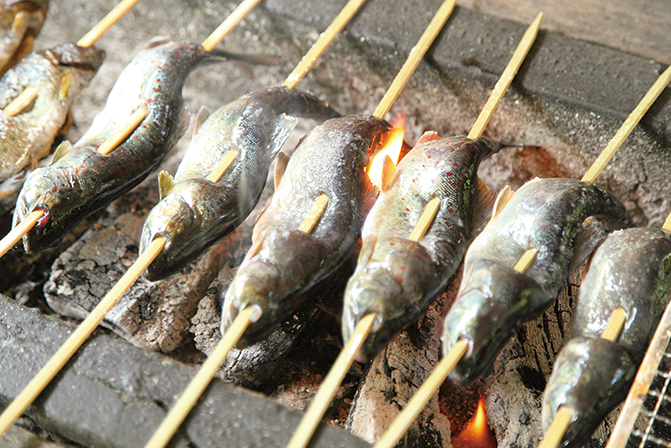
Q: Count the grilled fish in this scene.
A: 8